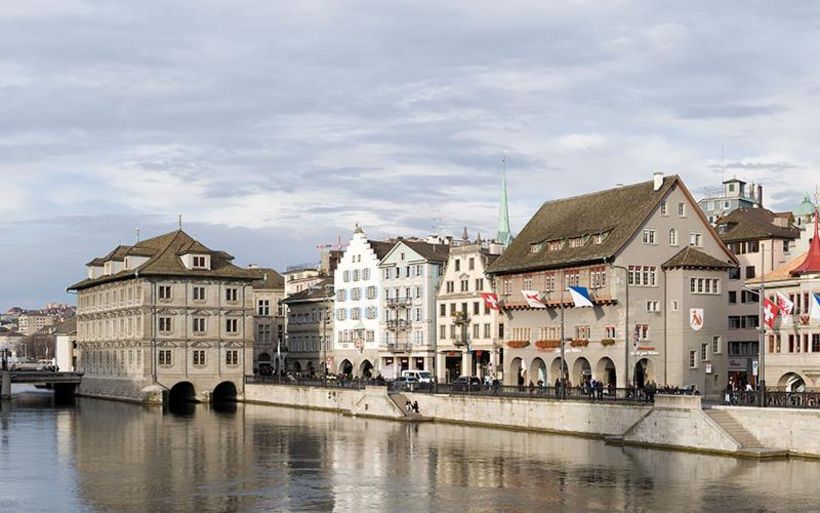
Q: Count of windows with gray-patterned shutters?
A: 9